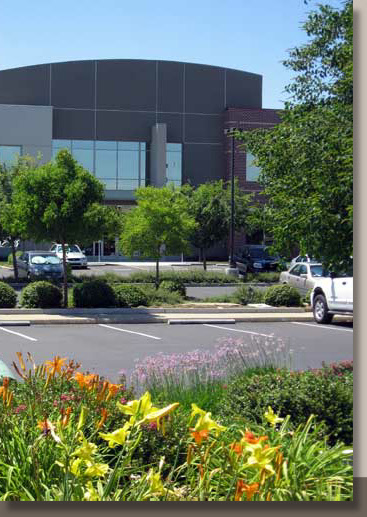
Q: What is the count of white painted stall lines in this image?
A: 4